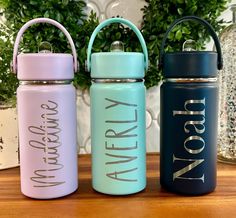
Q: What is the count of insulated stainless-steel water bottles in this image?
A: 3